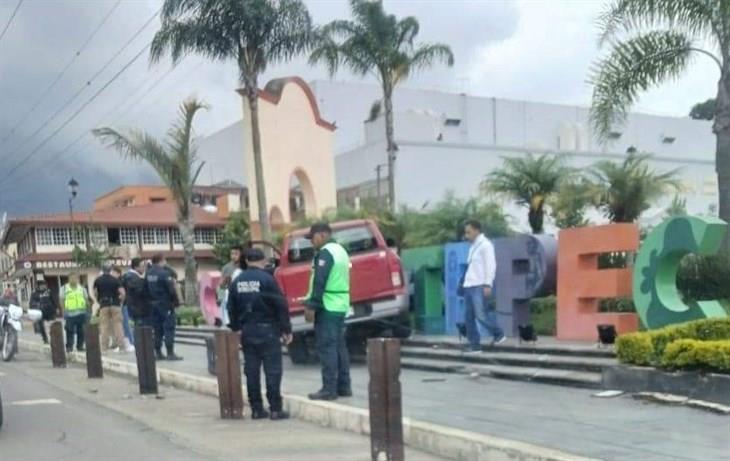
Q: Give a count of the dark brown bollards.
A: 5